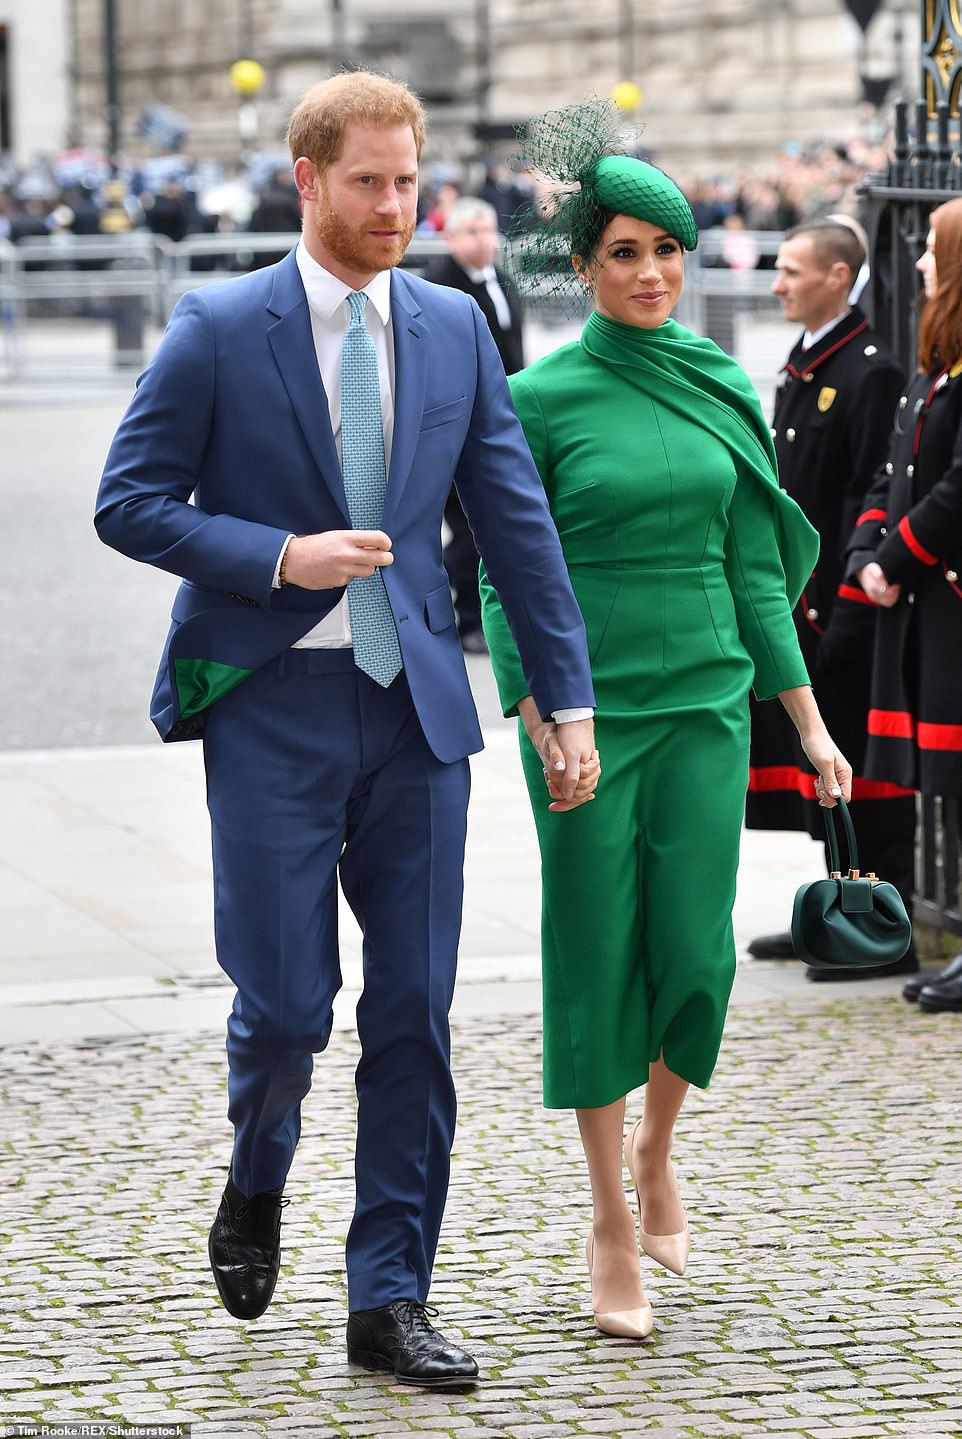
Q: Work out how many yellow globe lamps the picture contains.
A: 2